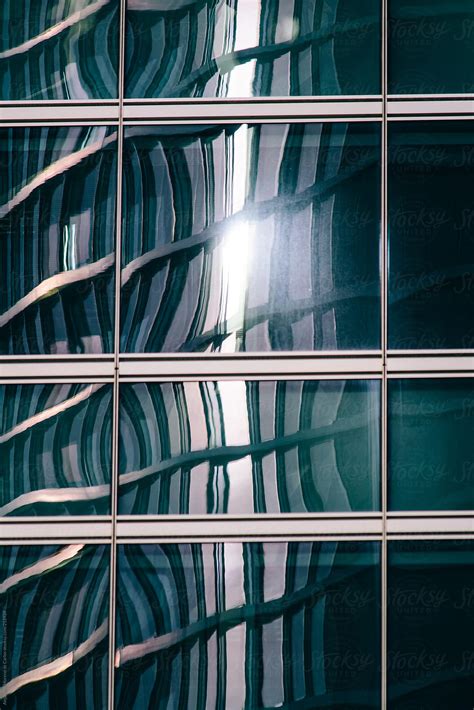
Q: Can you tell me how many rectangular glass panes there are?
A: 12